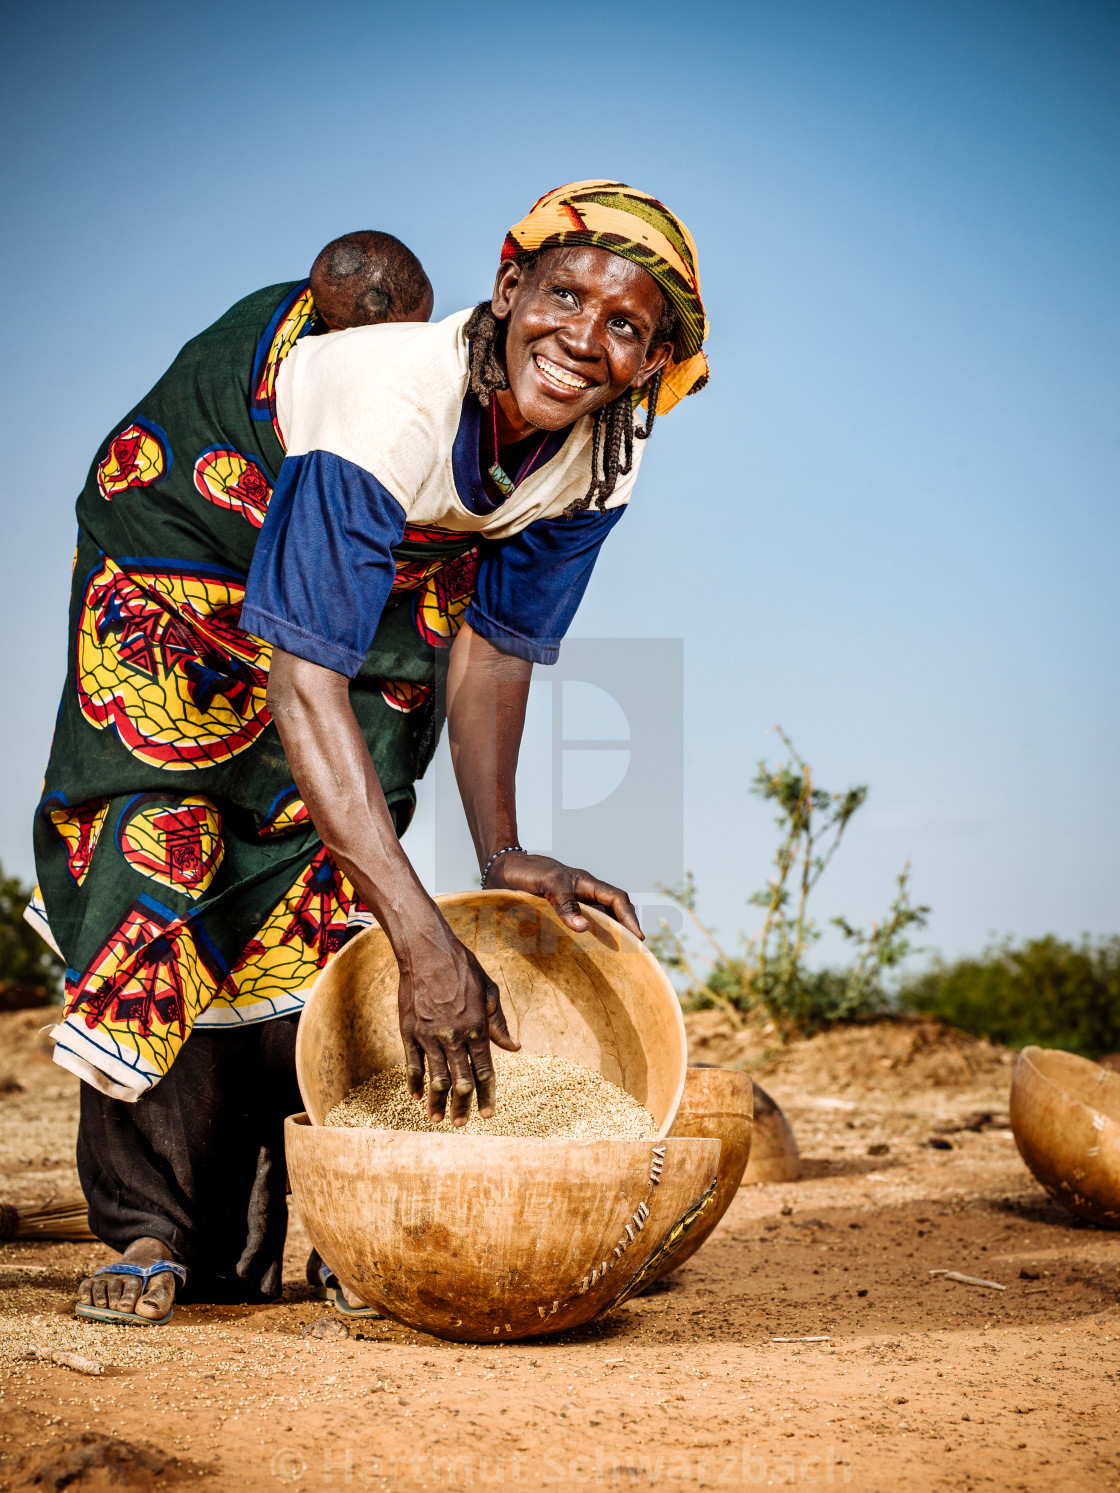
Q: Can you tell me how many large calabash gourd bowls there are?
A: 5